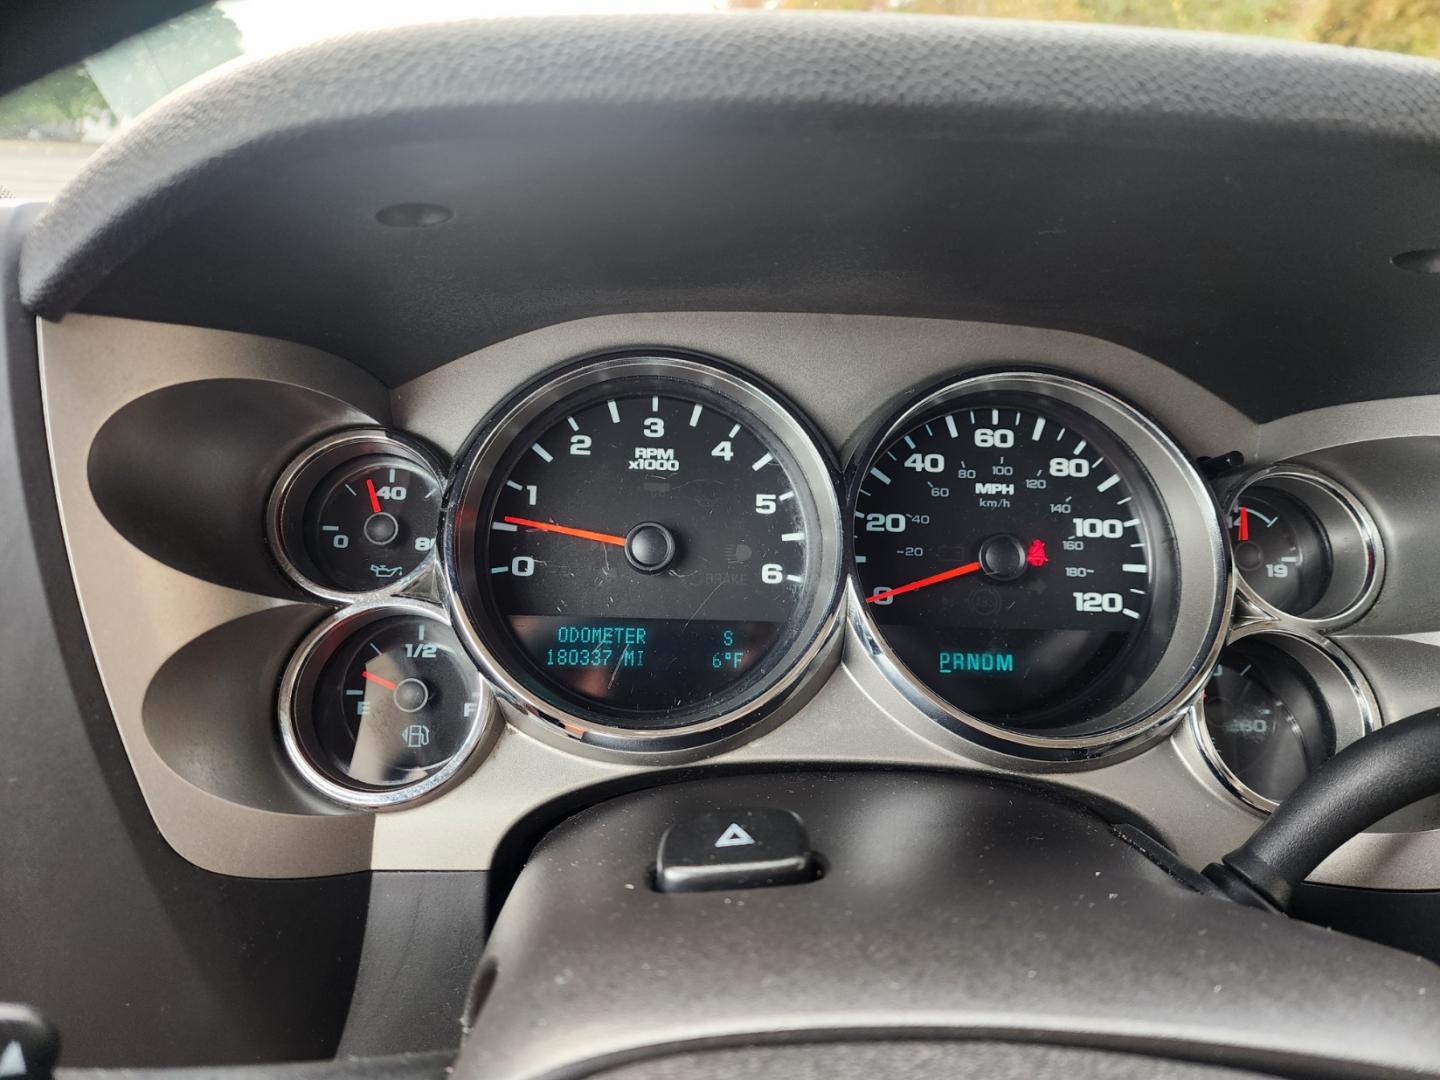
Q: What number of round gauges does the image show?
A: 6